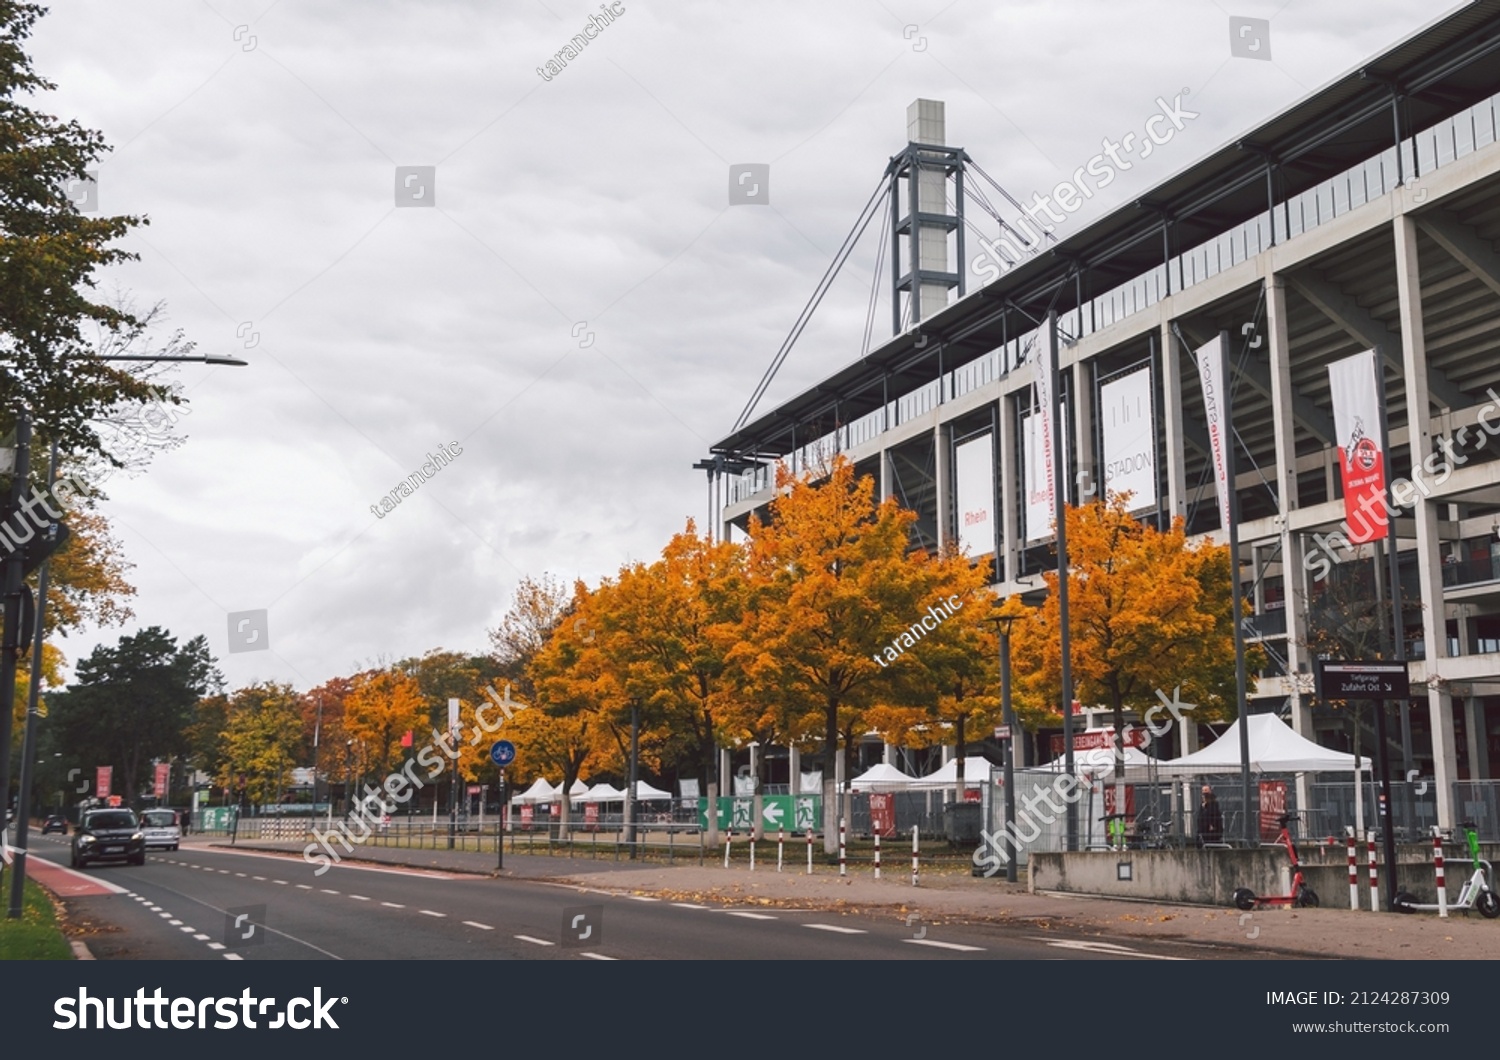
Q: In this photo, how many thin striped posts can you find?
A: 10